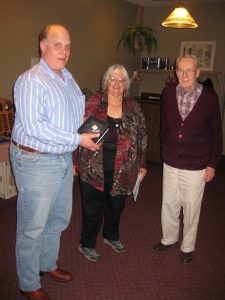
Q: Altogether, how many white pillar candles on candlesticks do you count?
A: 0